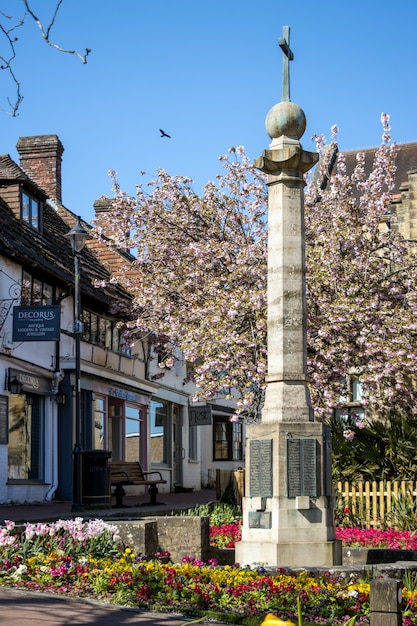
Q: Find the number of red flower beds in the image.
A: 2